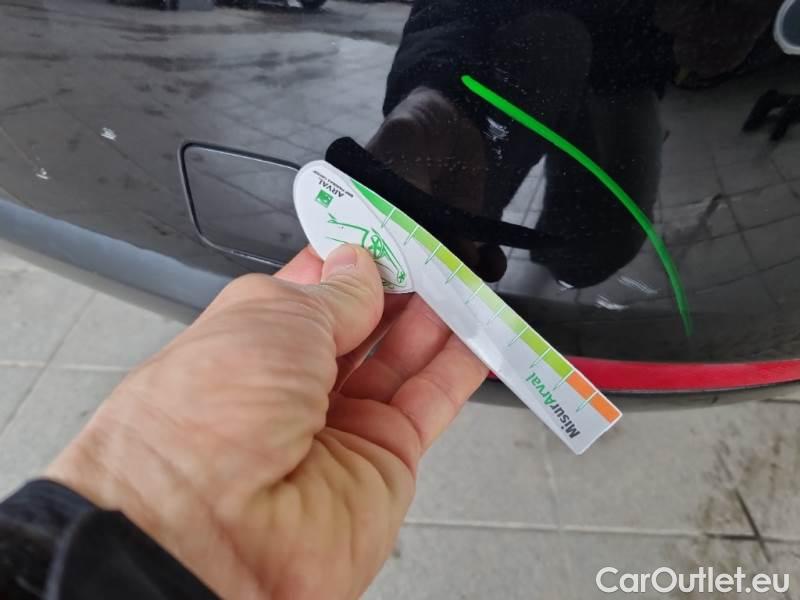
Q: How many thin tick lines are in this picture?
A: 10